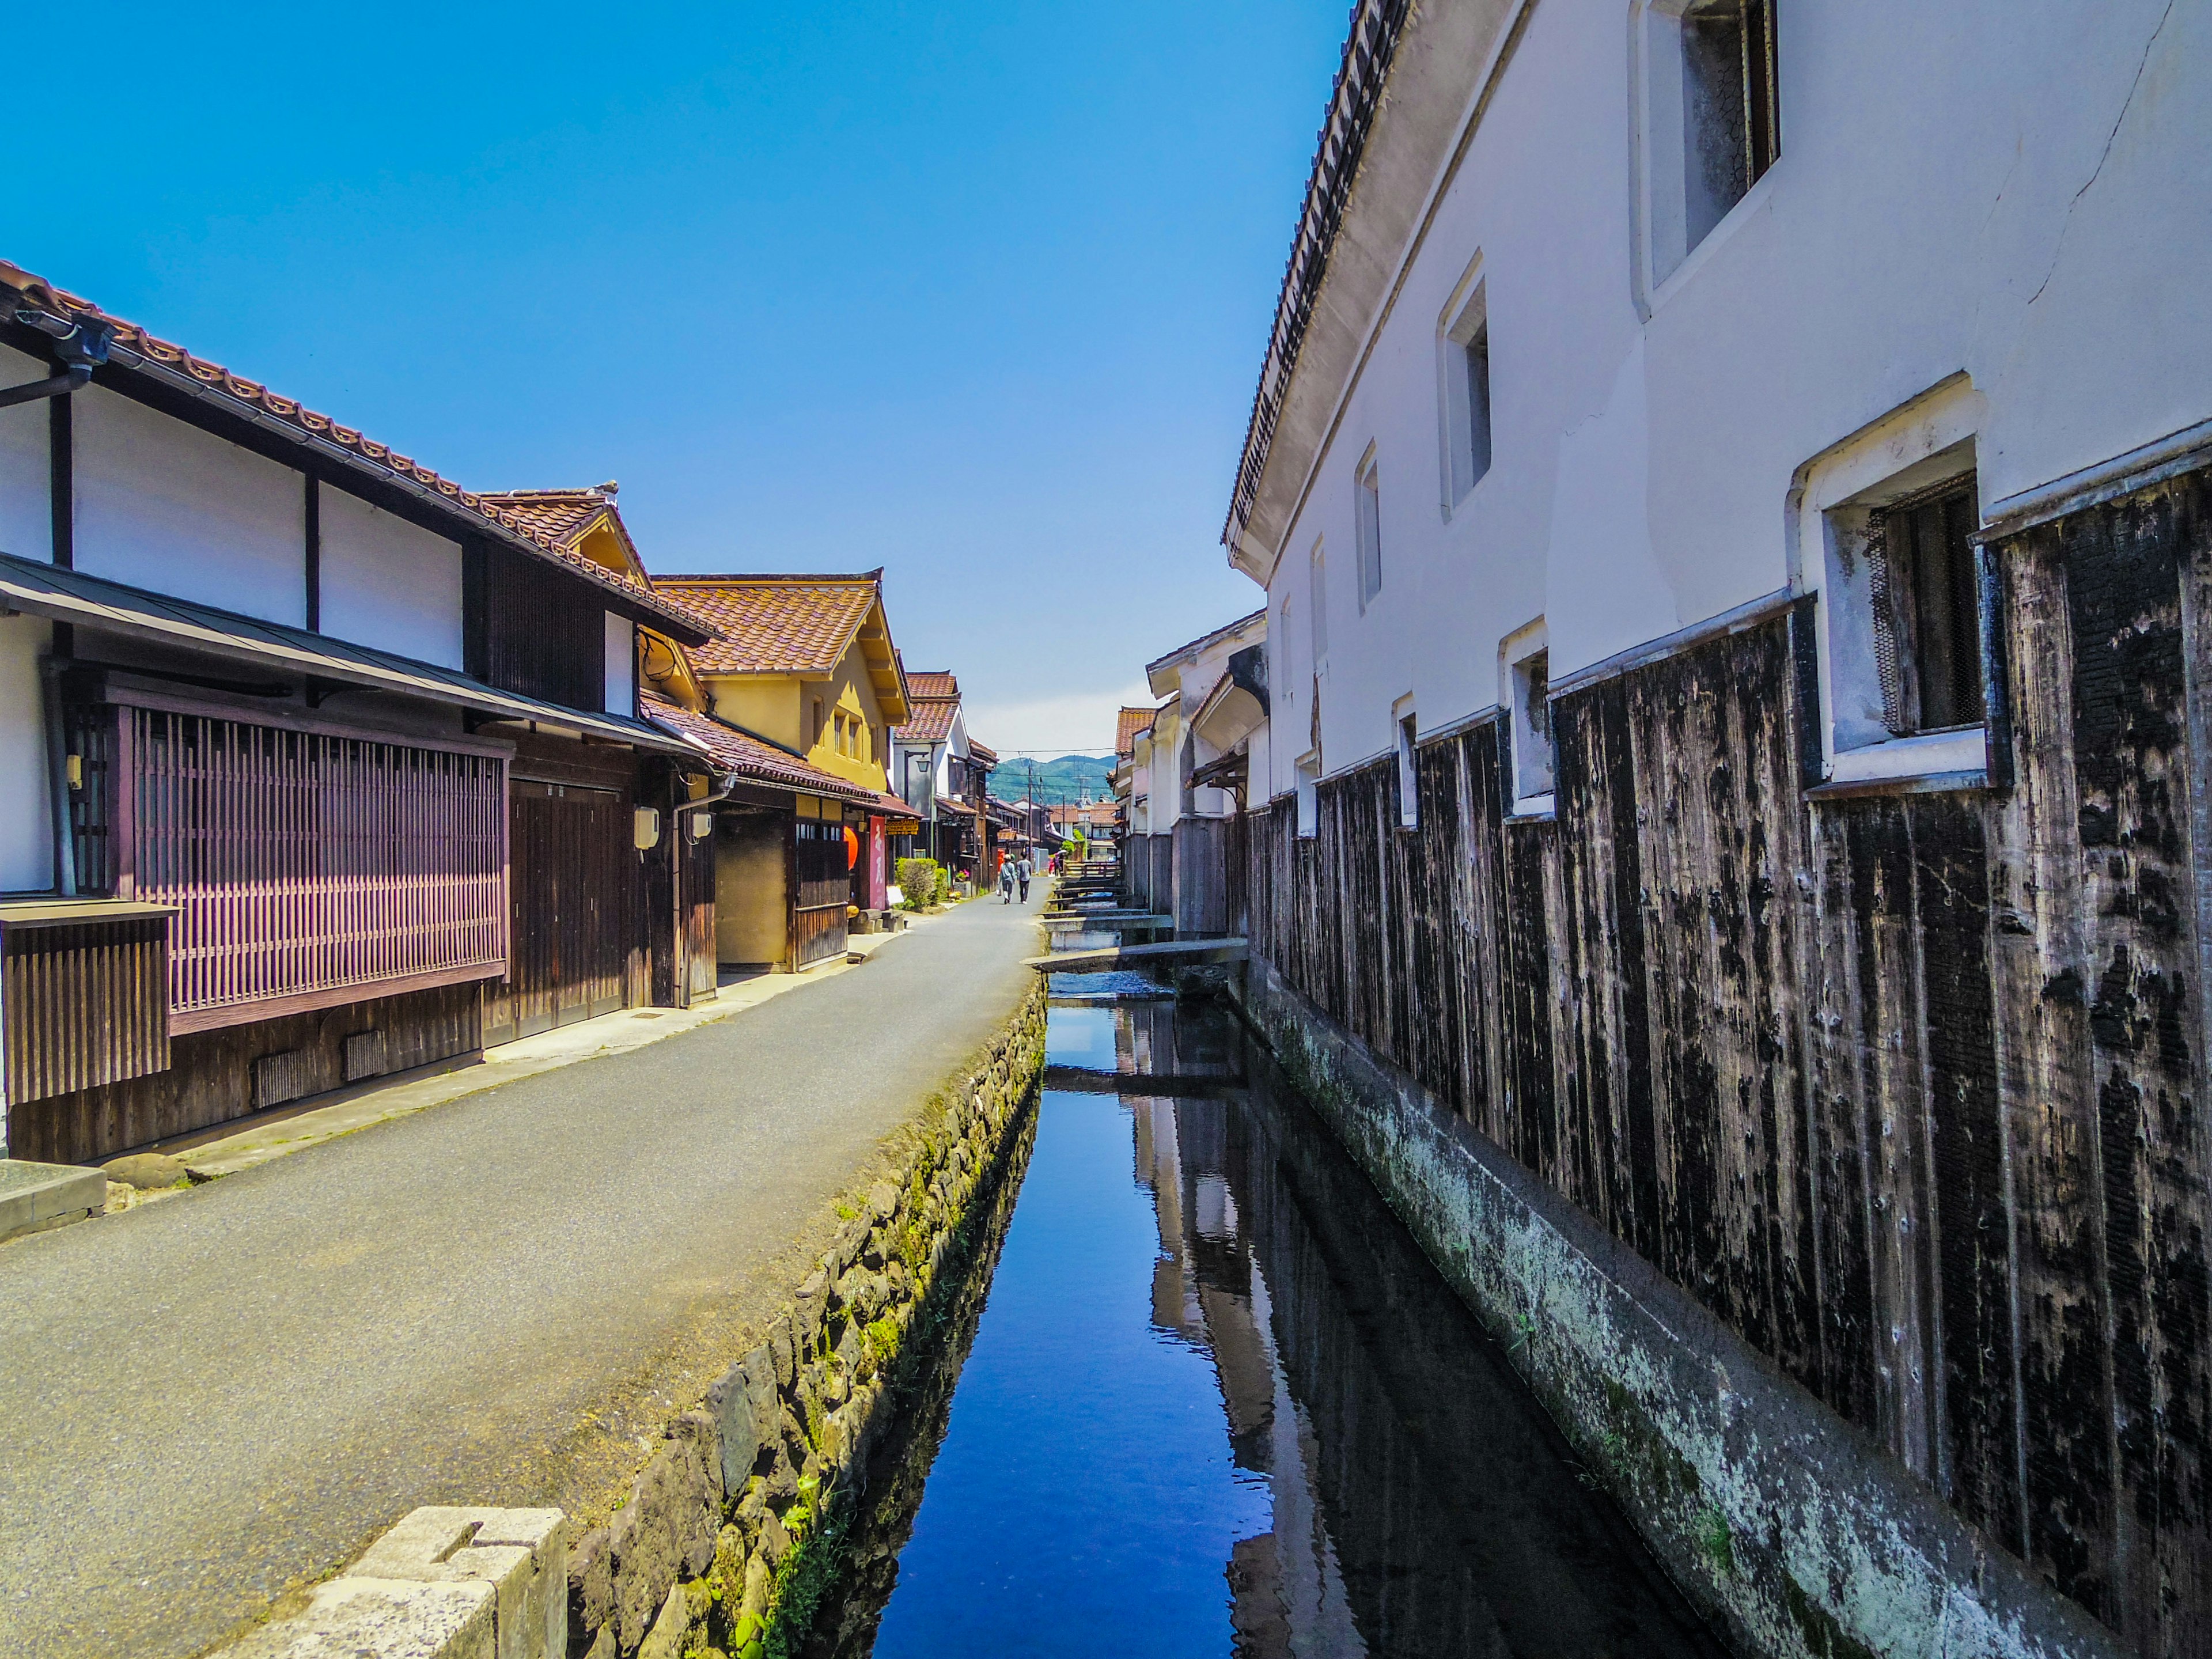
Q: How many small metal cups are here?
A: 0